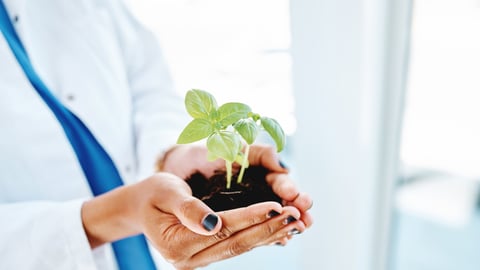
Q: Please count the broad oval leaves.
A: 6